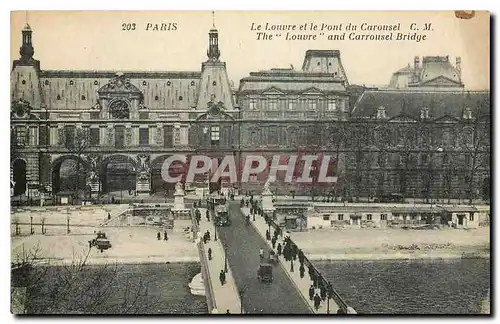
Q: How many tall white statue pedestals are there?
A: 2